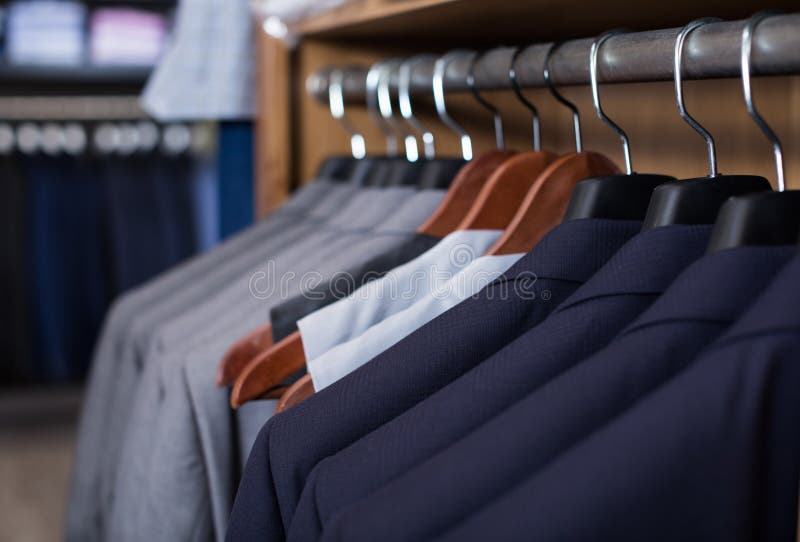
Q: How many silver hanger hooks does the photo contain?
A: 11